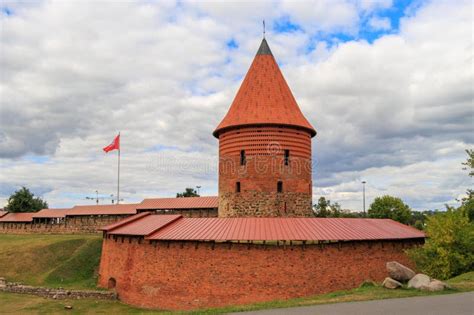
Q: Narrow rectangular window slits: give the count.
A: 4